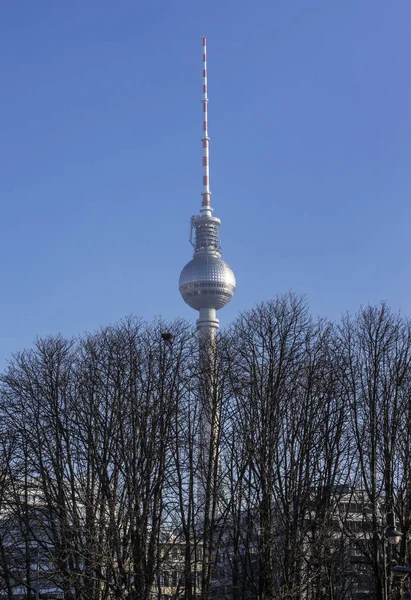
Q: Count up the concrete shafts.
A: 1